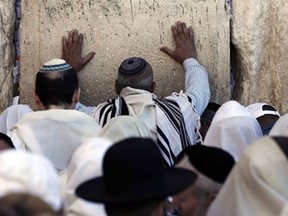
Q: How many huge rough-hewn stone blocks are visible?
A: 3